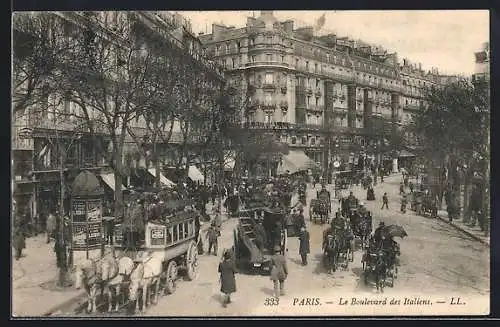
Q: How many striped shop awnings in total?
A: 0